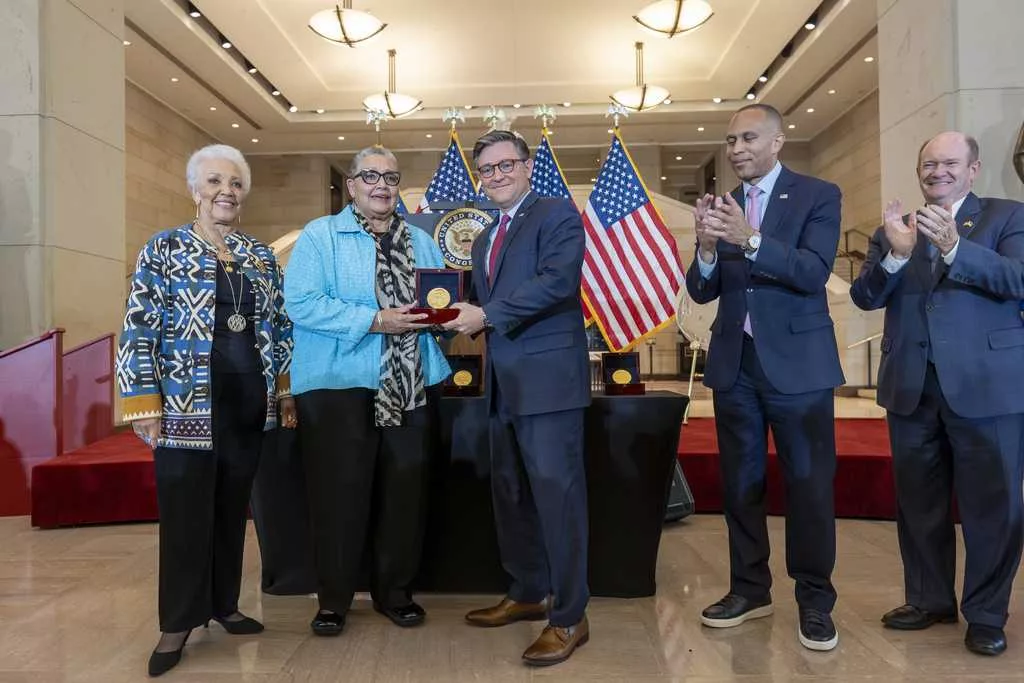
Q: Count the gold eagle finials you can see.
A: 5